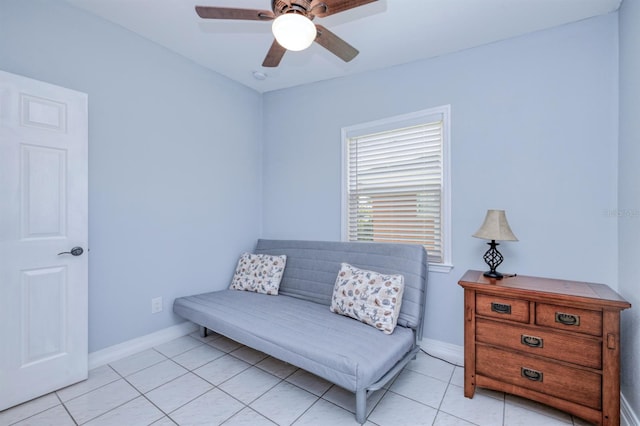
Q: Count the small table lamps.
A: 1